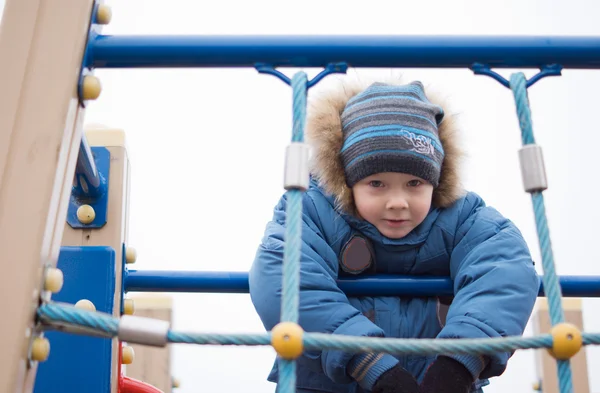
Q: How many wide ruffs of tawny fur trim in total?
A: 1